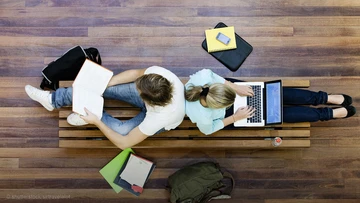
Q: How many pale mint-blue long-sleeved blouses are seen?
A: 1